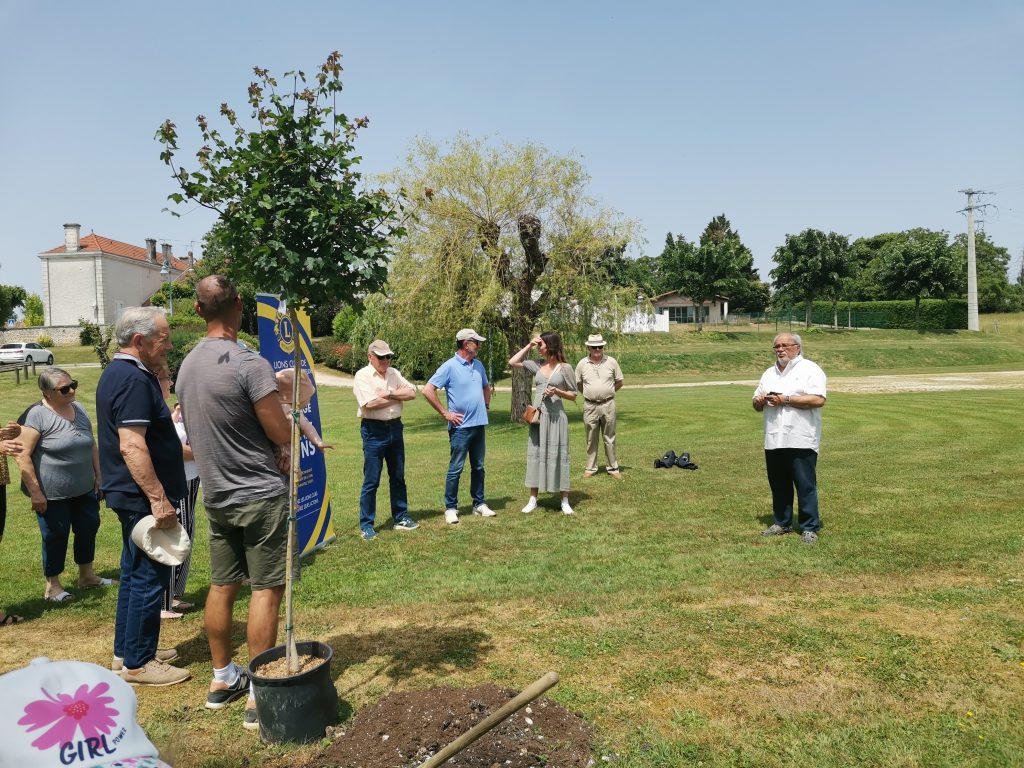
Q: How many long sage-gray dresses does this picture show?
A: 1